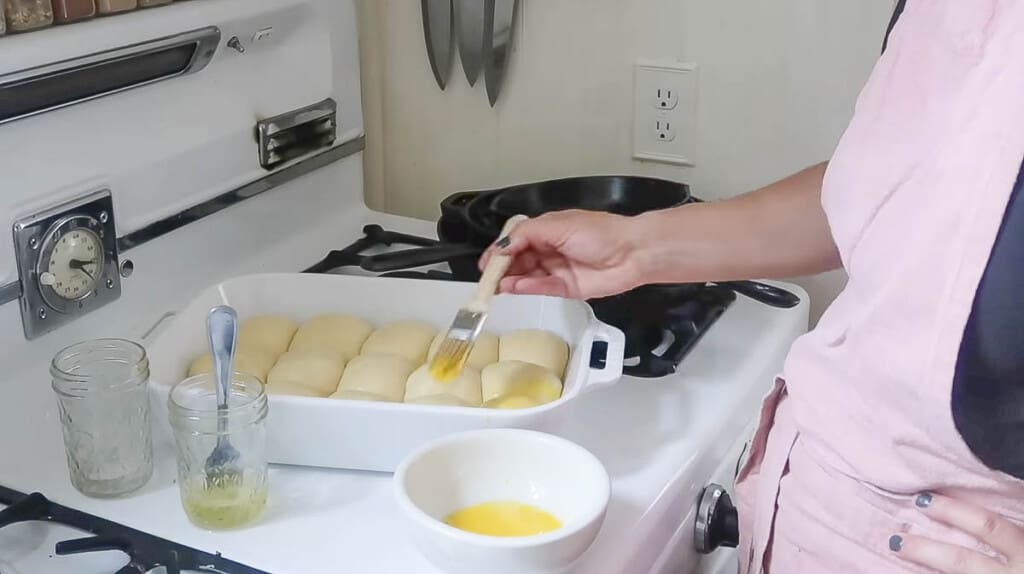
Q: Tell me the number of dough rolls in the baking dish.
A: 15